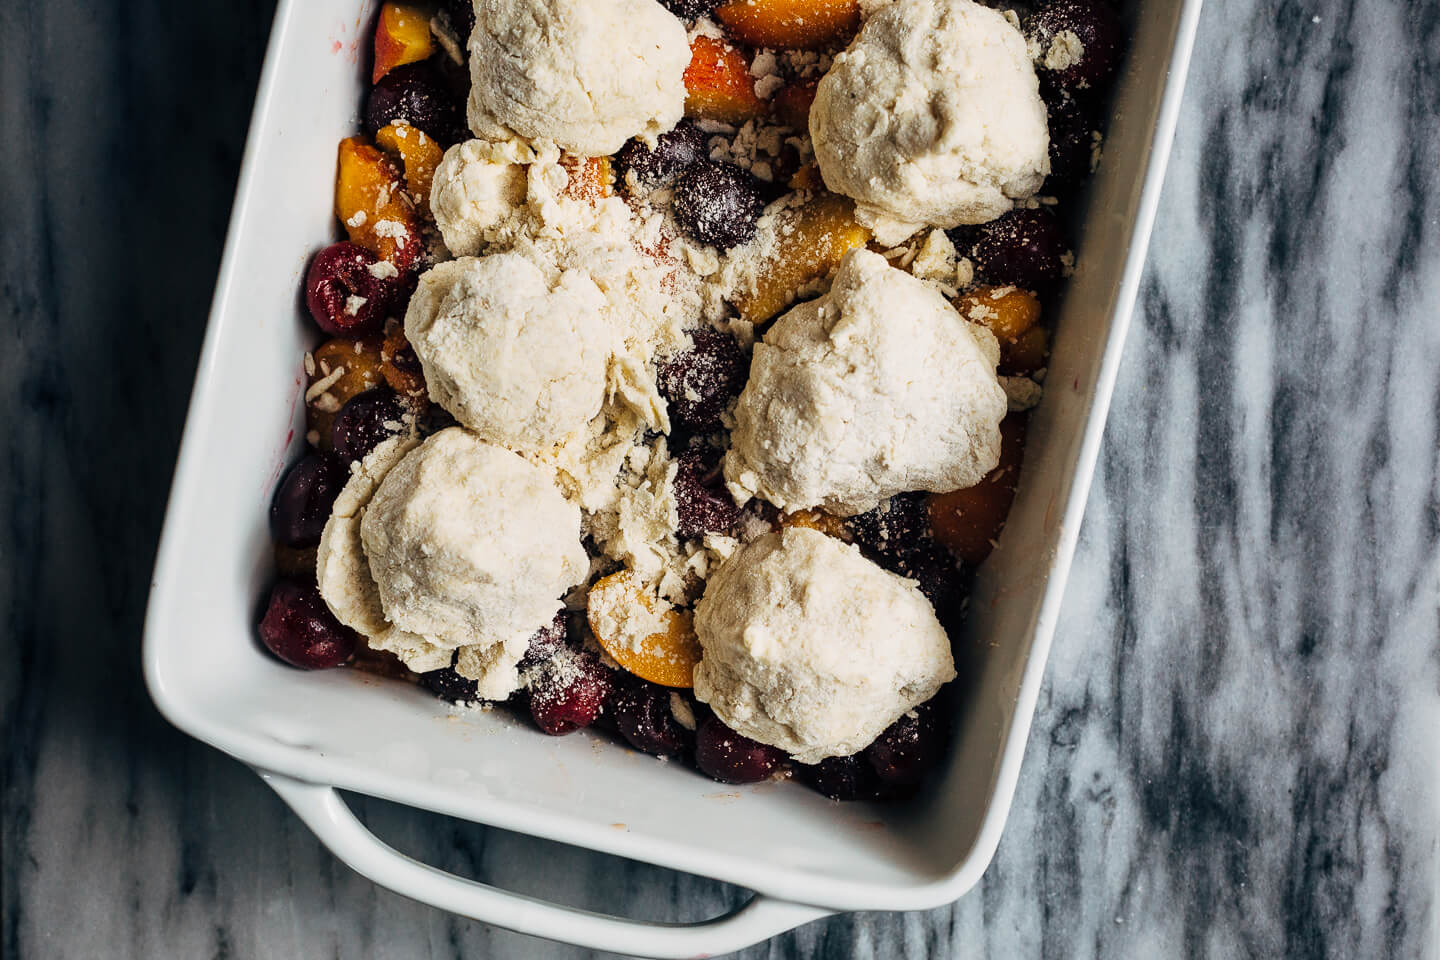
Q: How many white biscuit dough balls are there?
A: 6